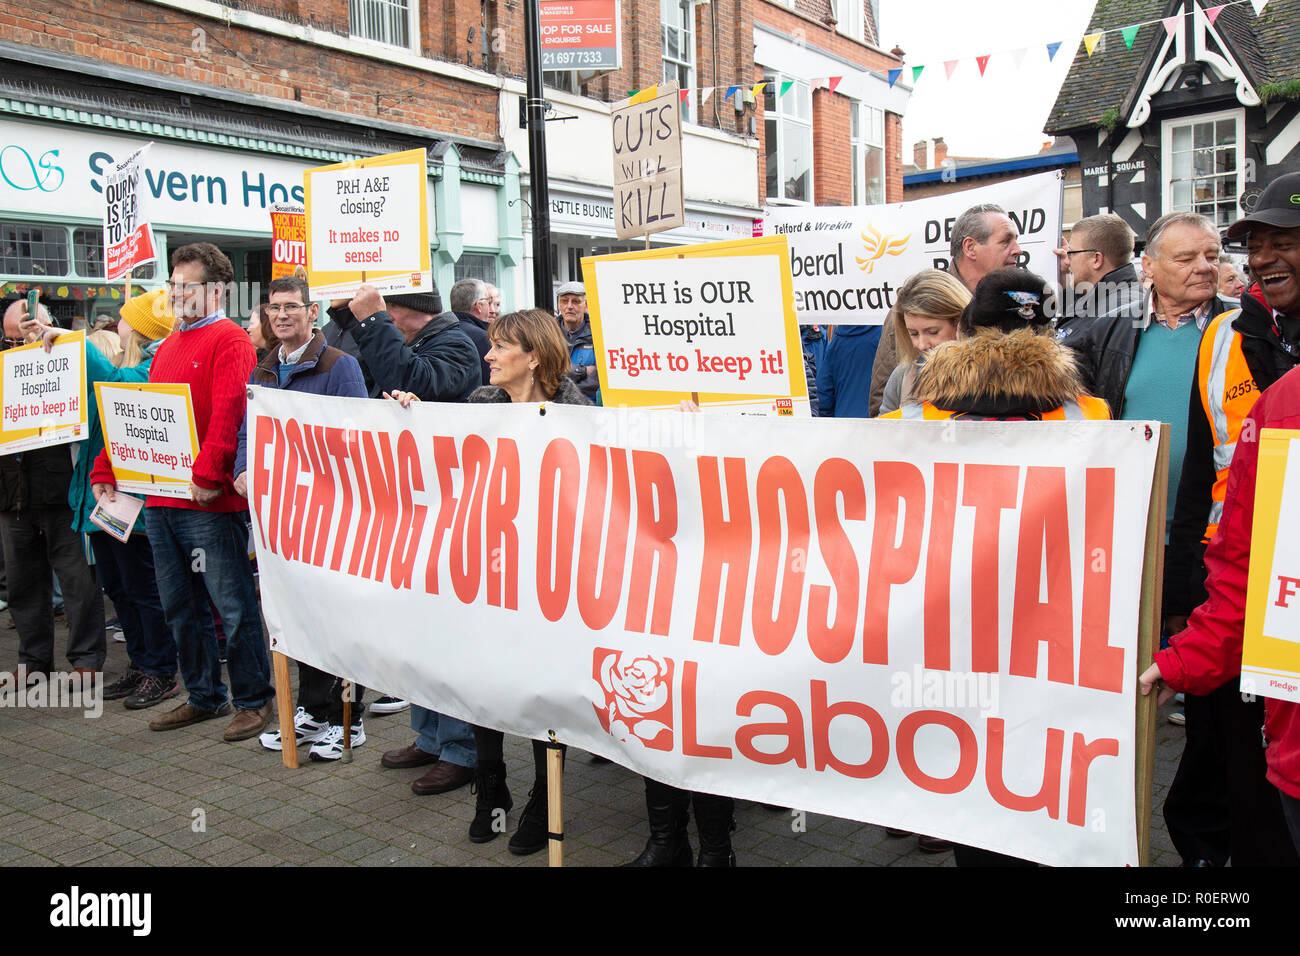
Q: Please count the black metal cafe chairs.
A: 0